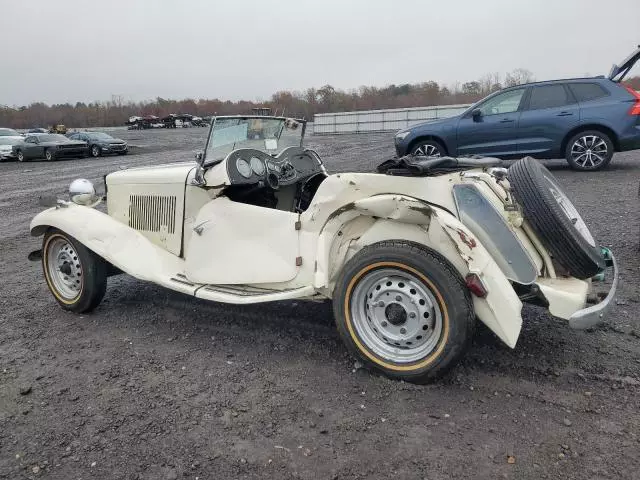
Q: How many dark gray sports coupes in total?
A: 1